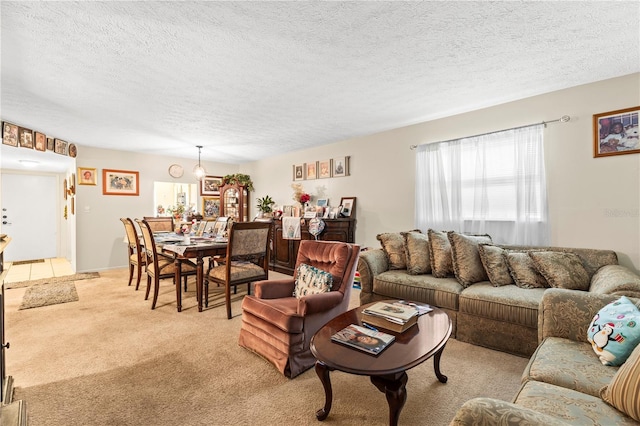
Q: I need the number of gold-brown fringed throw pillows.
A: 7